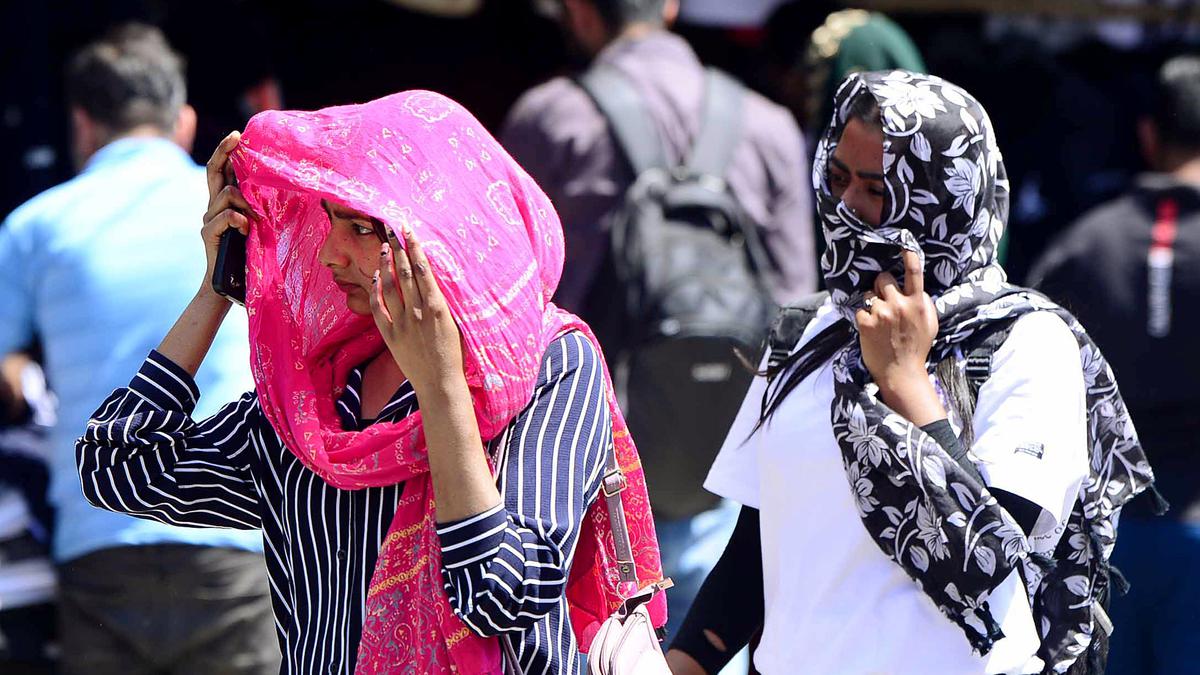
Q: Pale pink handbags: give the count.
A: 1